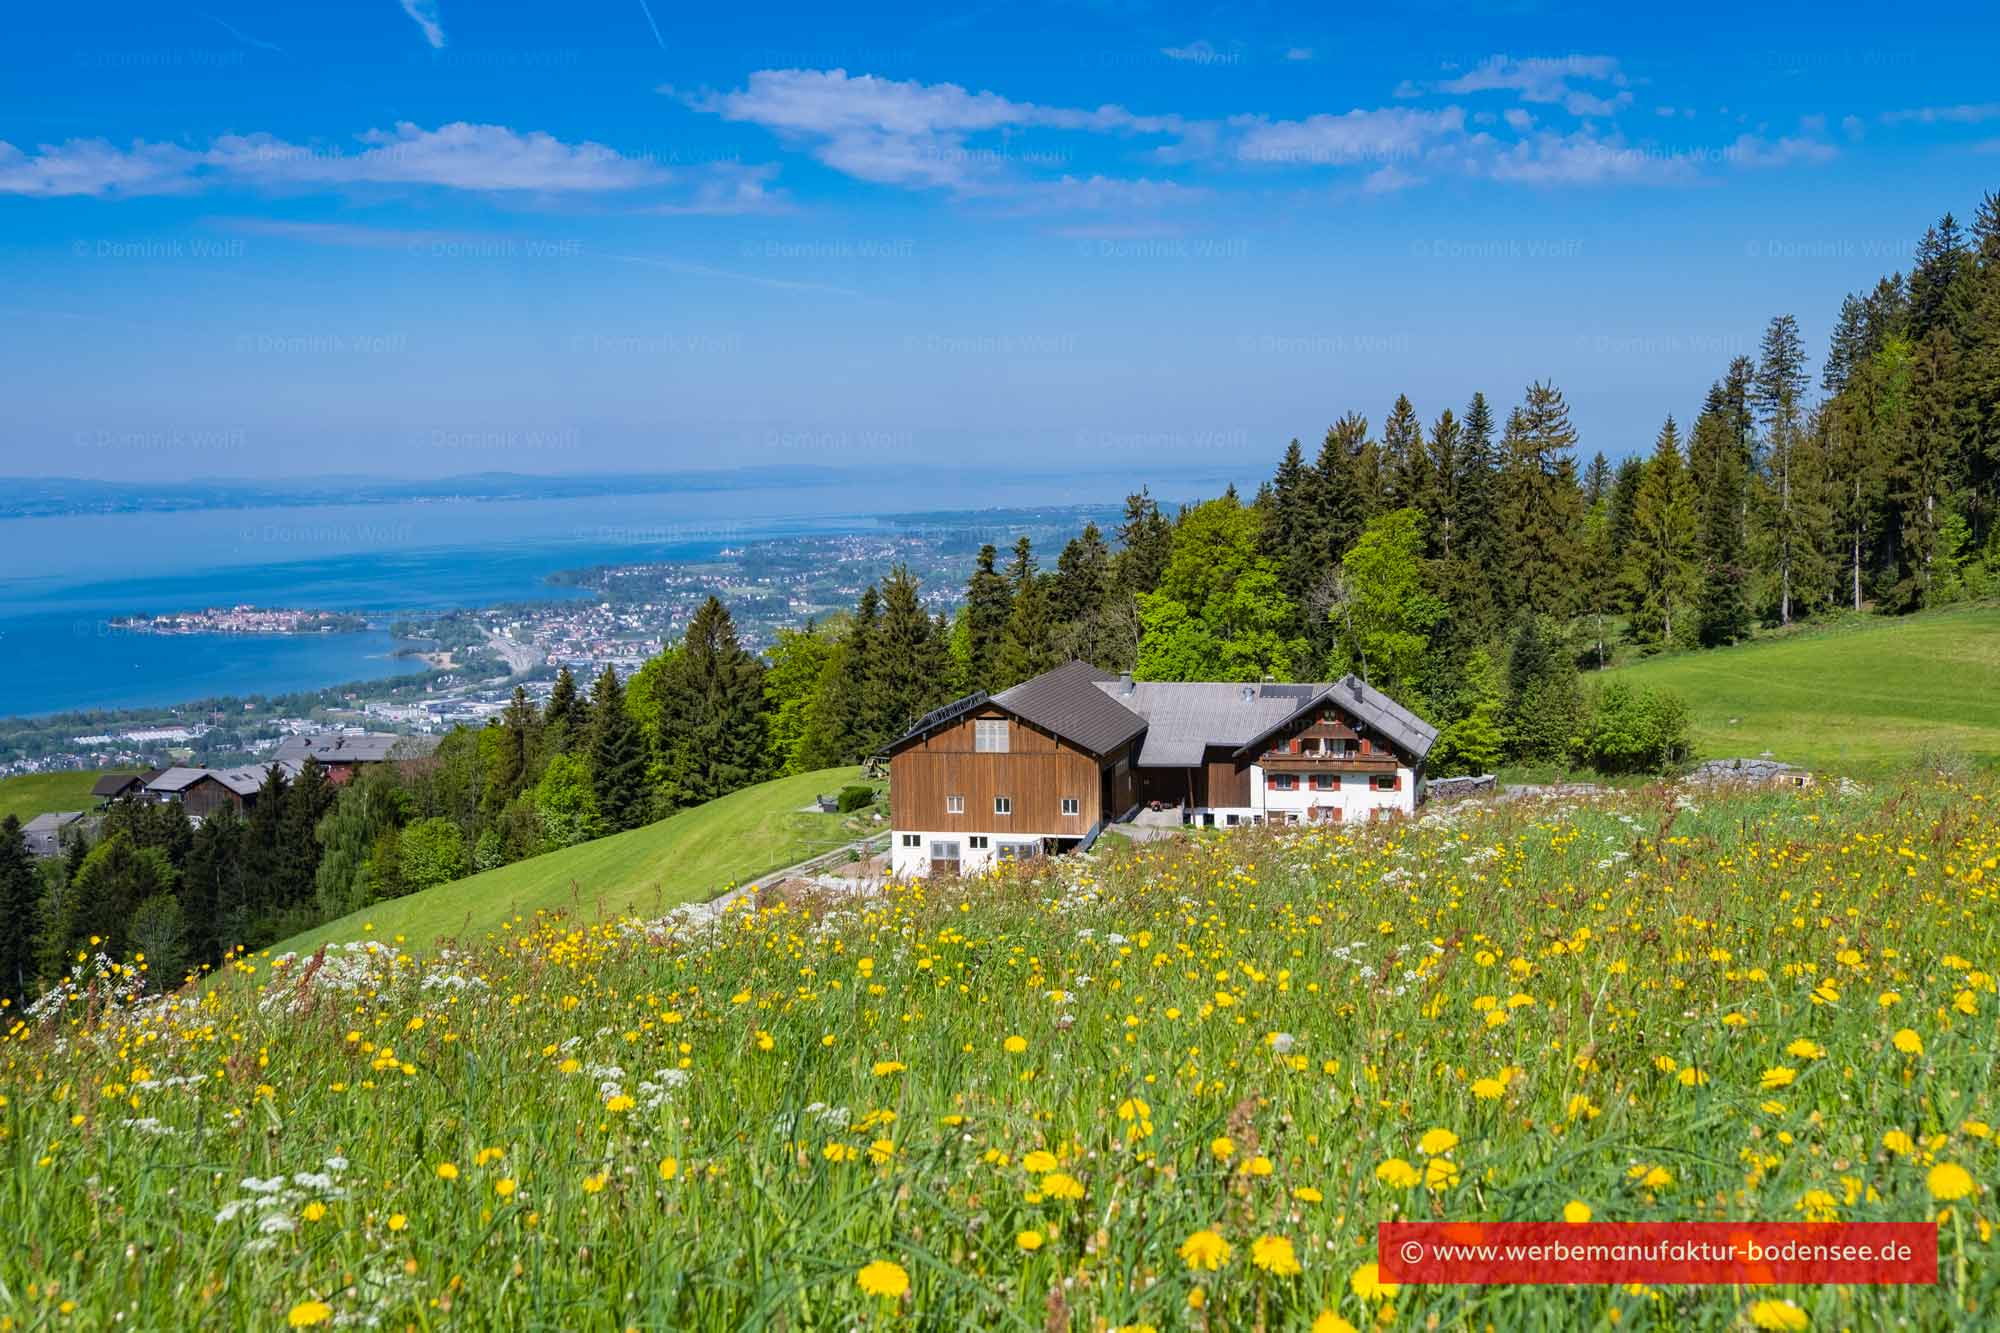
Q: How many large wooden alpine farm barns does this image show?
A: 1